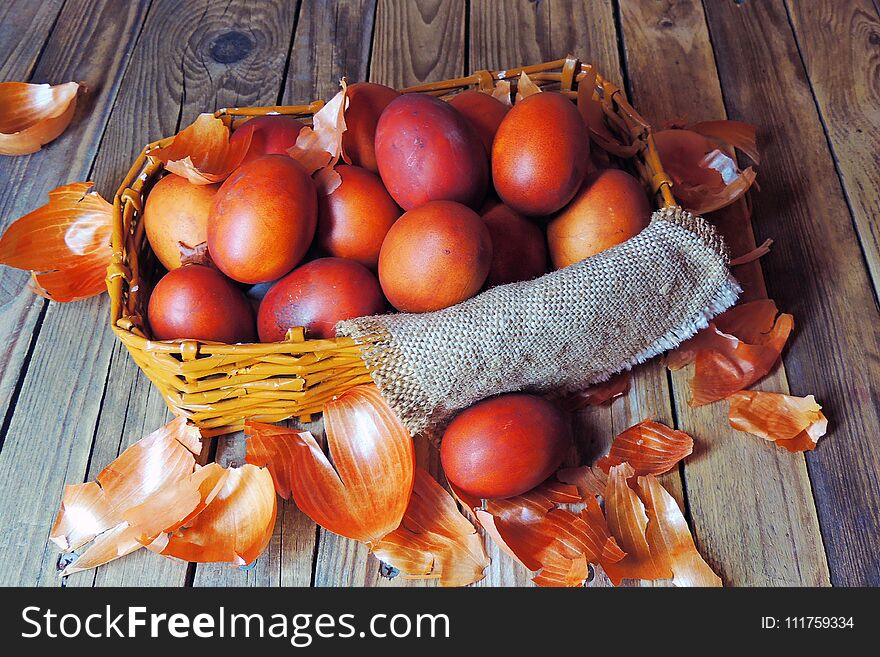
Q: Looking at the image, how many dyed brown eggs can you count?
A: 14